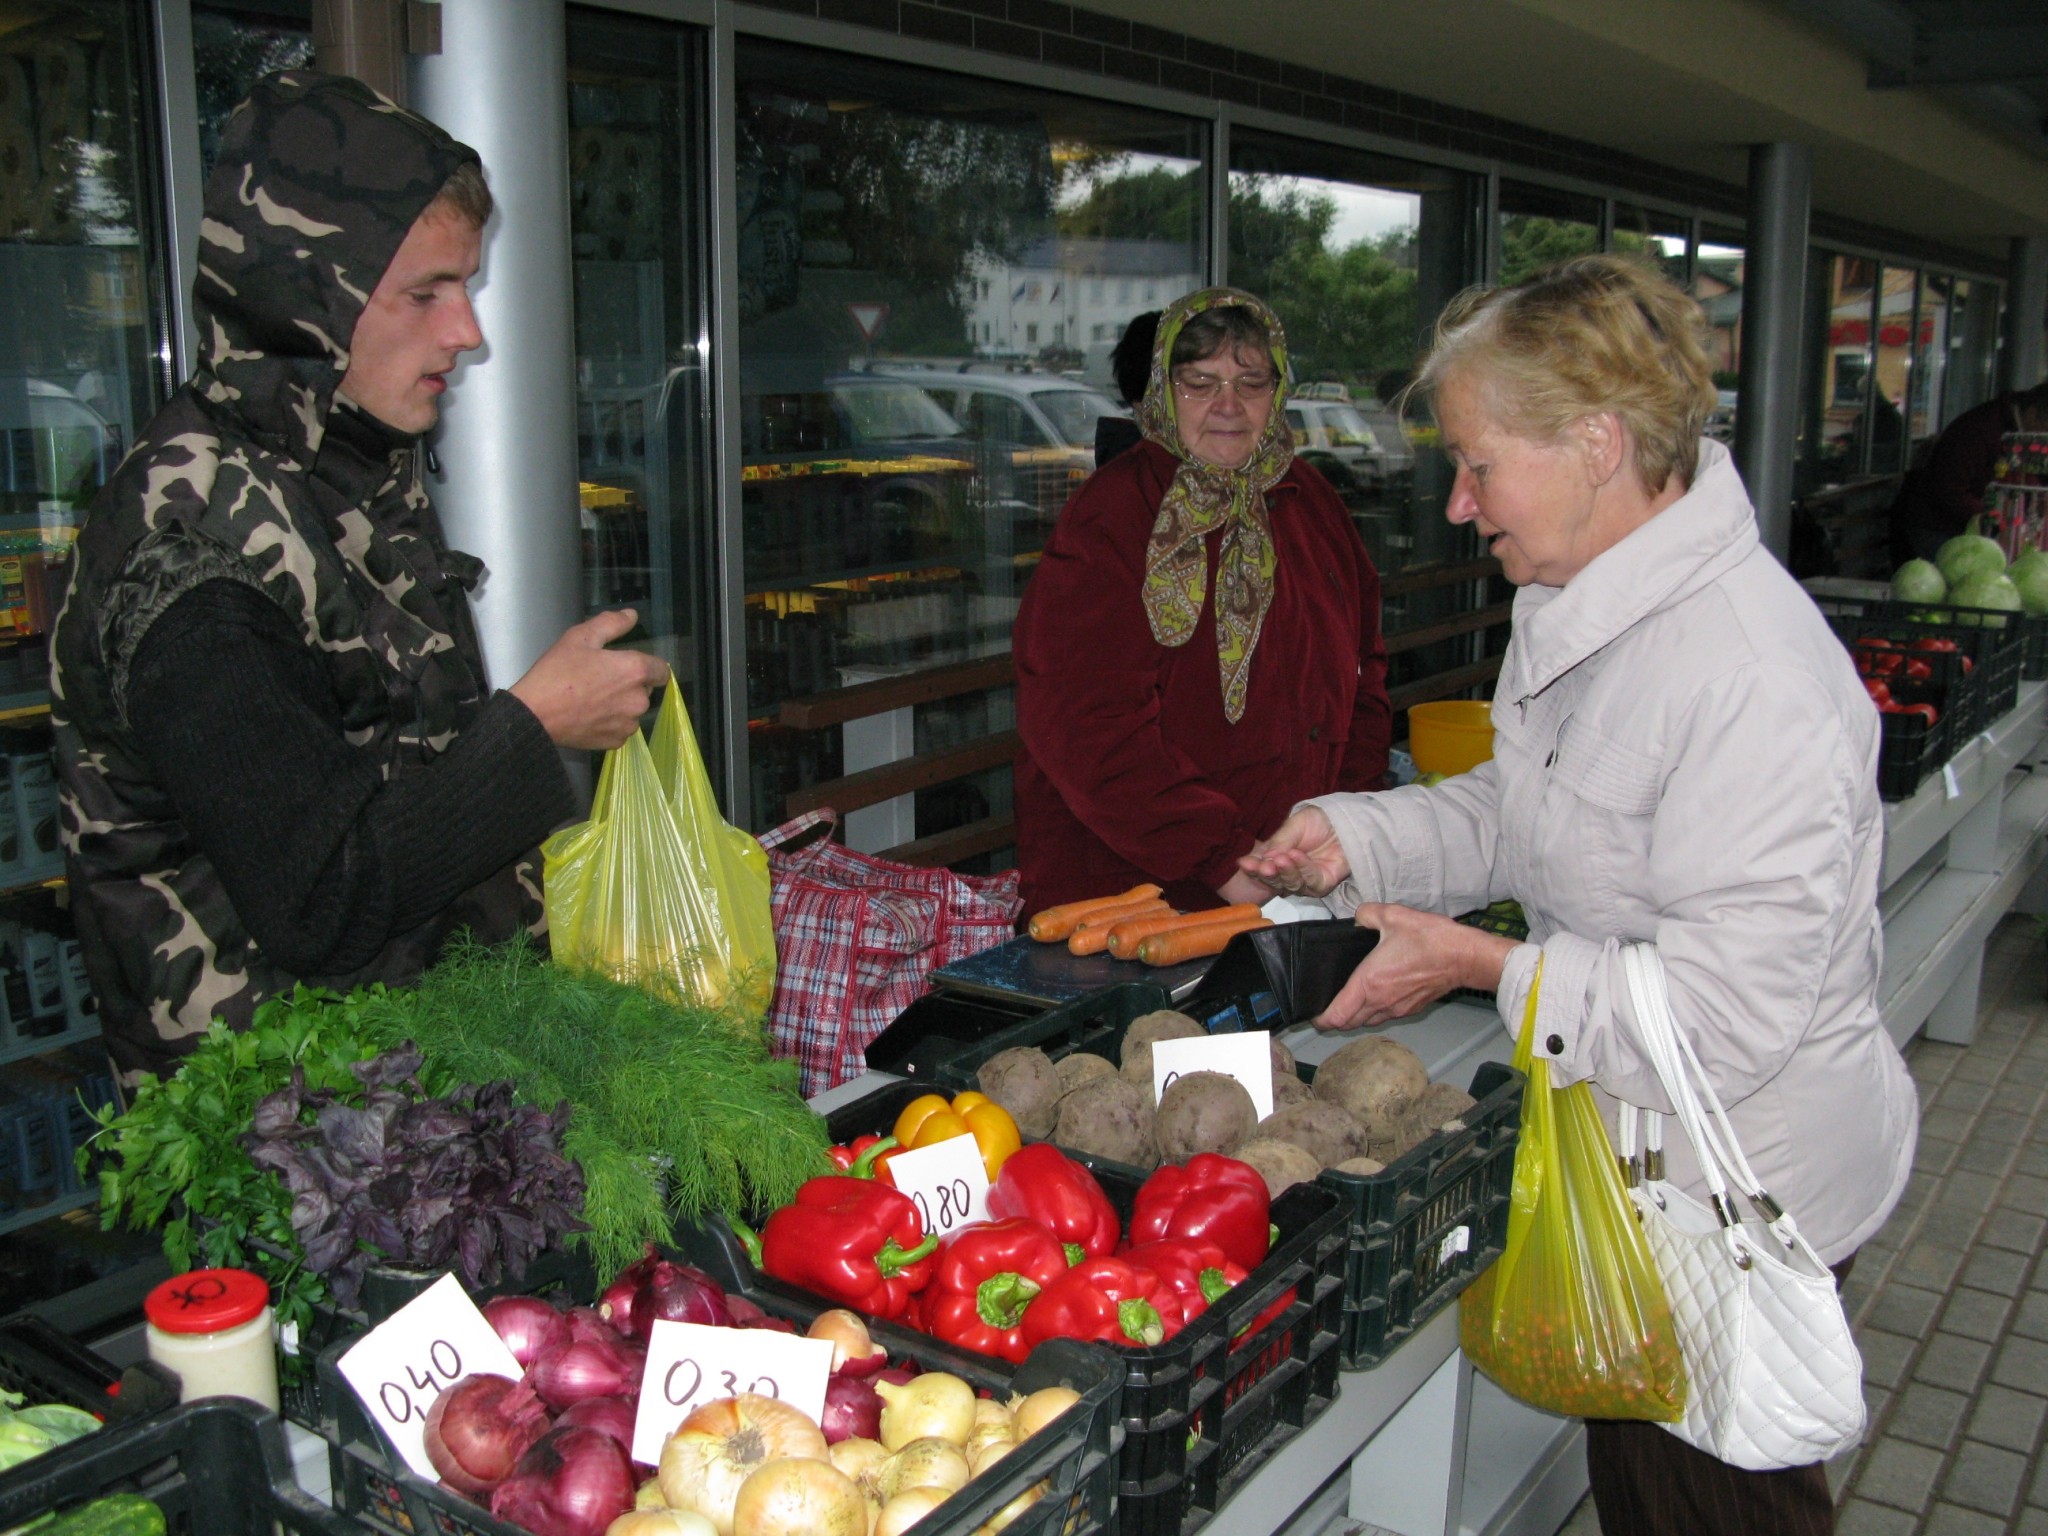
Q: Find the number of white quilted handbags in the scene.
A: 1